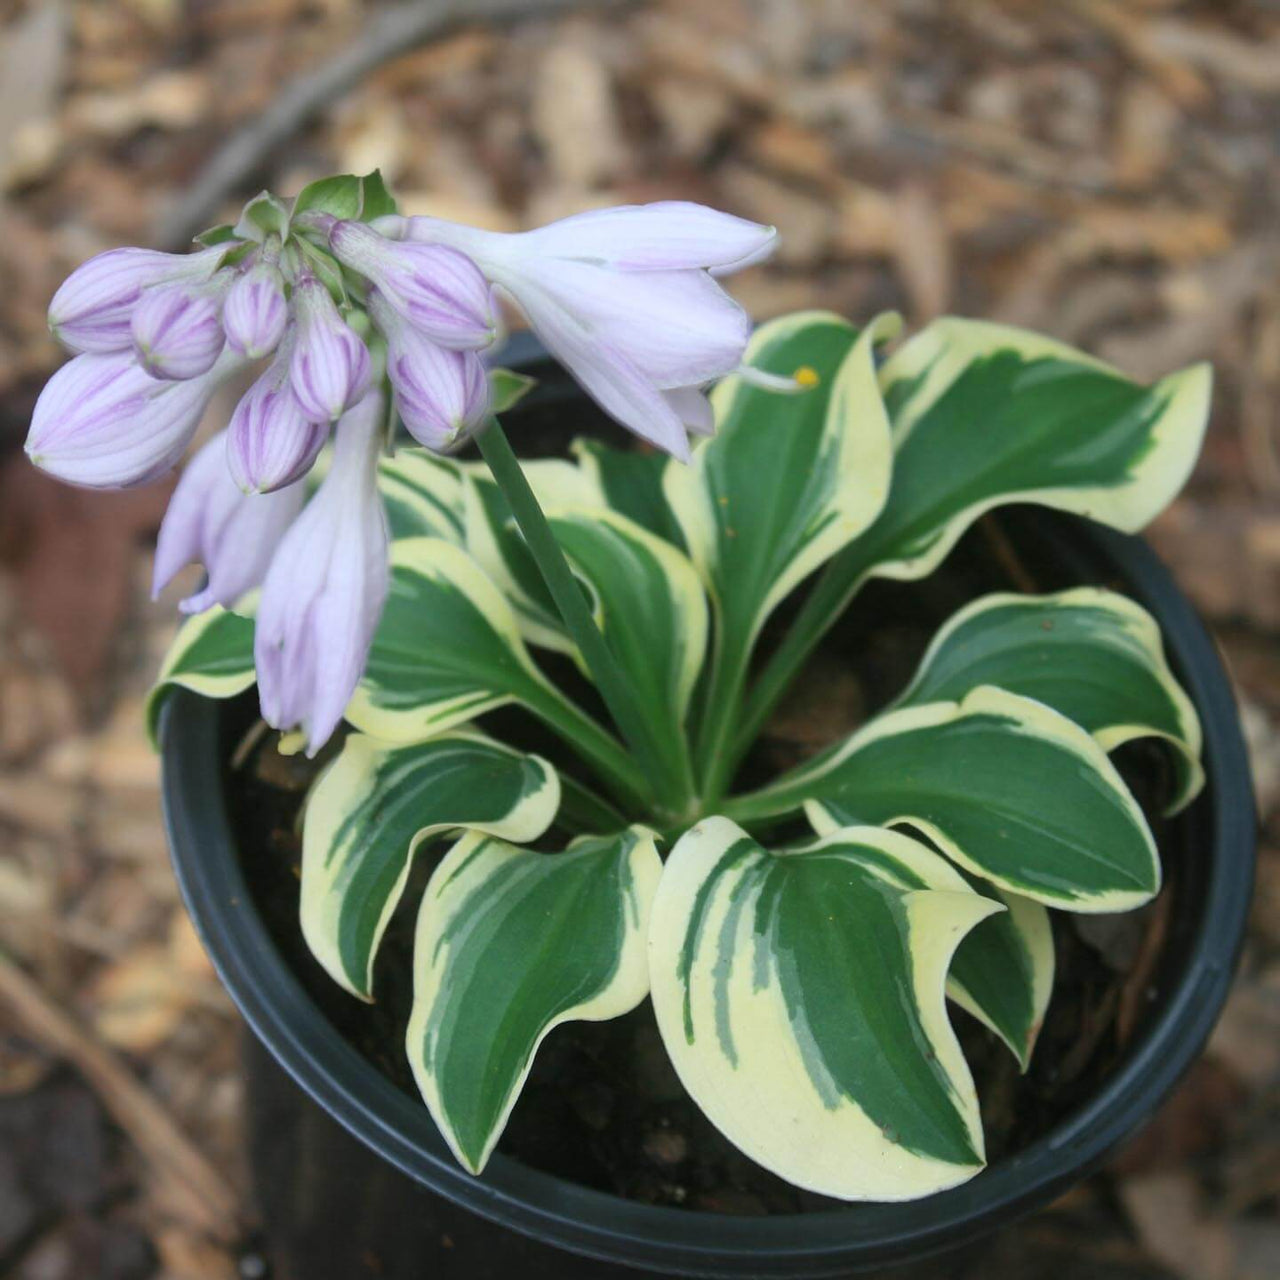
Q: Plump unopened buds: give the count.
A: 8